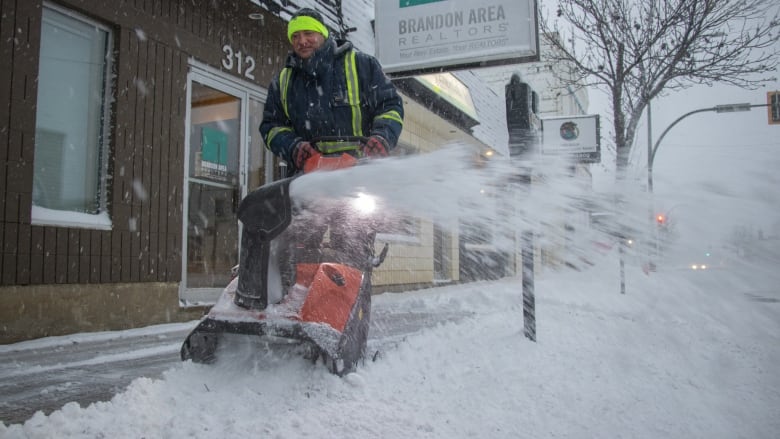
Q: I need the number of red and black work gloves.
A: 2